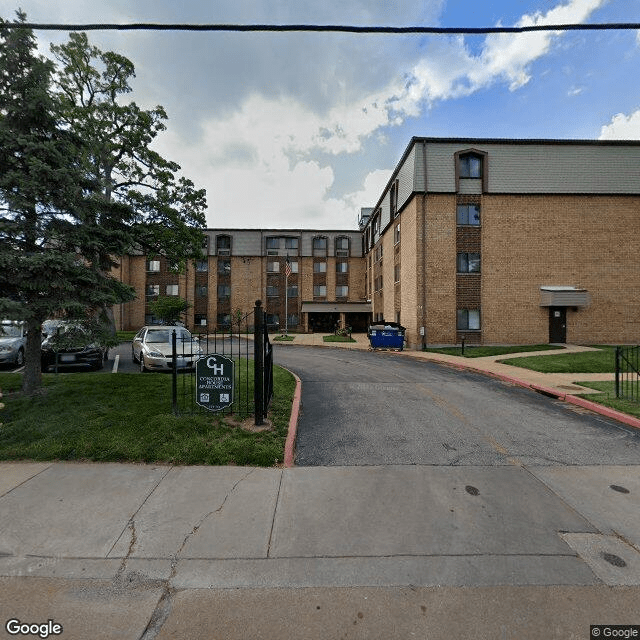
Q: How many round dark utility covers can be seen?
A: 3